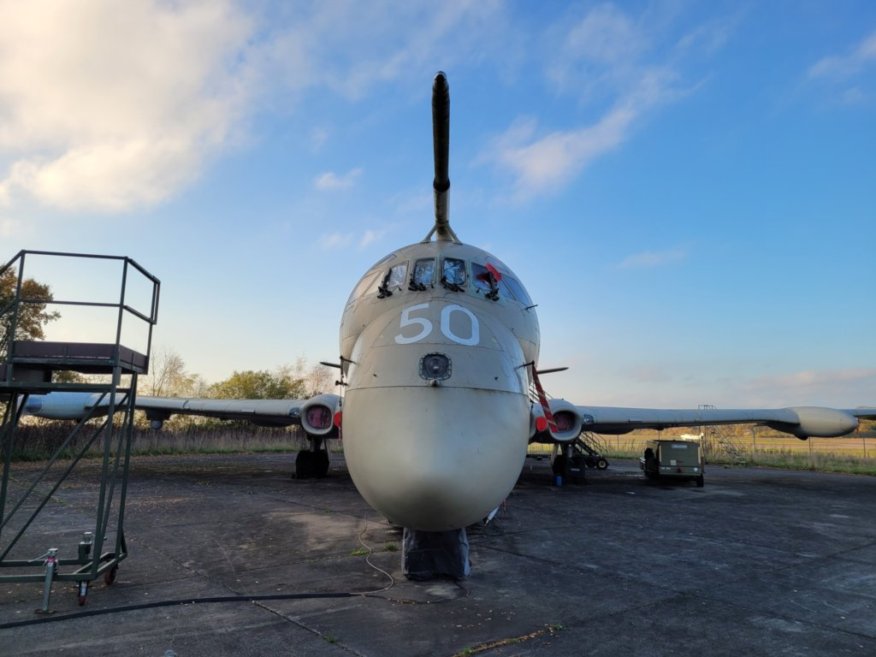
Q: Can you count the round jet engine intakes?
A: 2